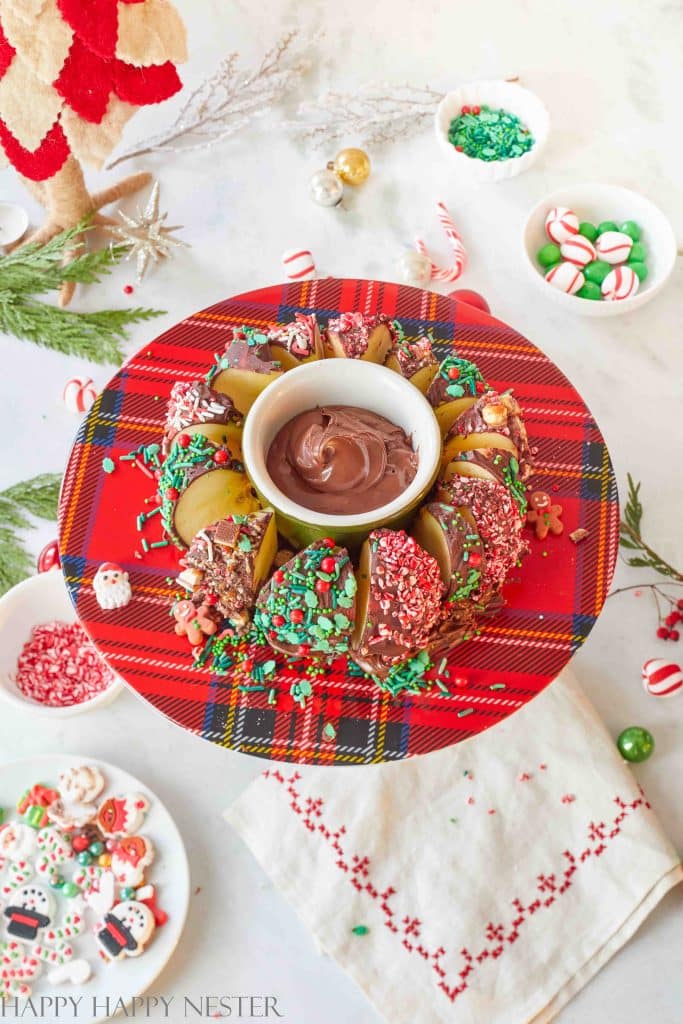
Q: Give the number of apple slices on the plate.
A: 14